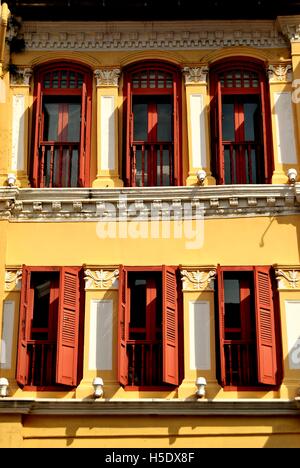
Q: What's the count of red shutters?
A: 12